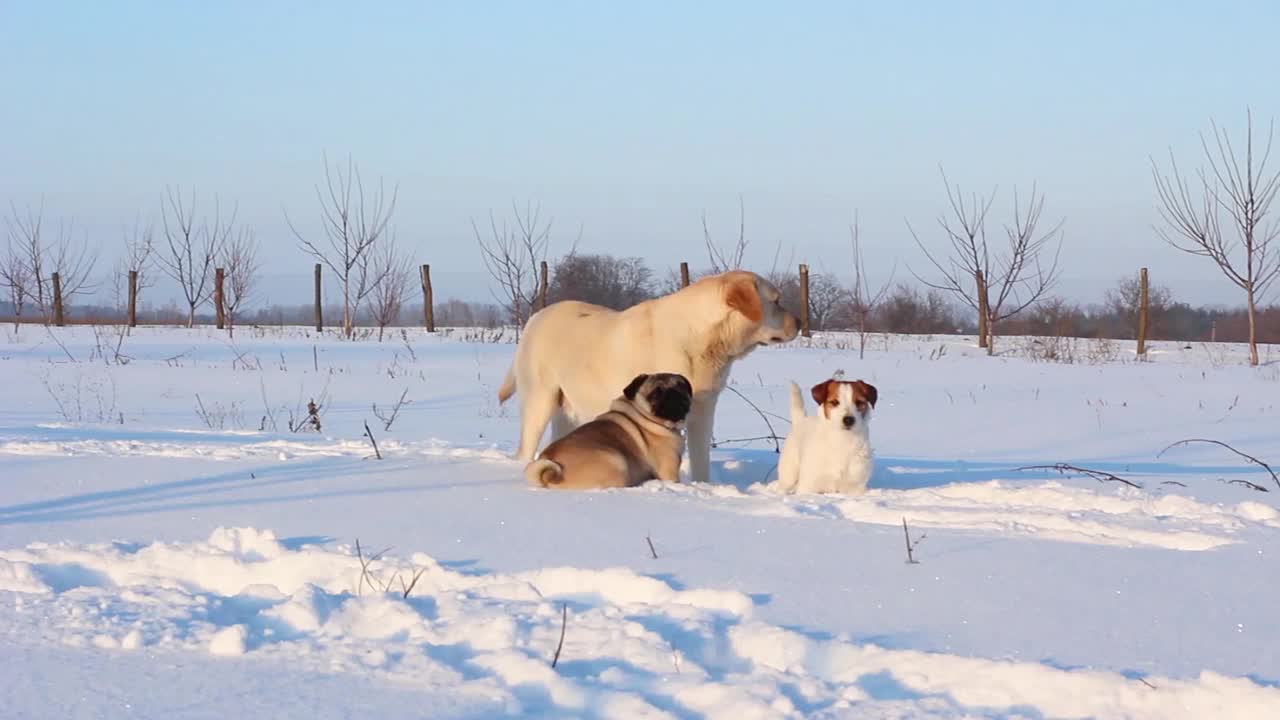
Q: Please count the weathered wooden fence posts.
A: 10